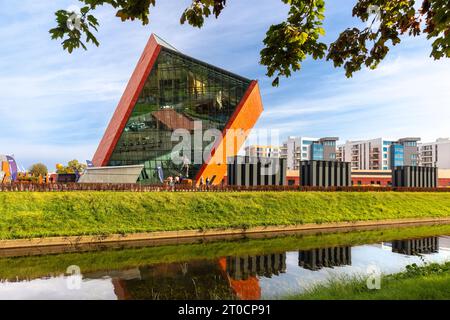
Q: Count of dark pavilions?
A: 3